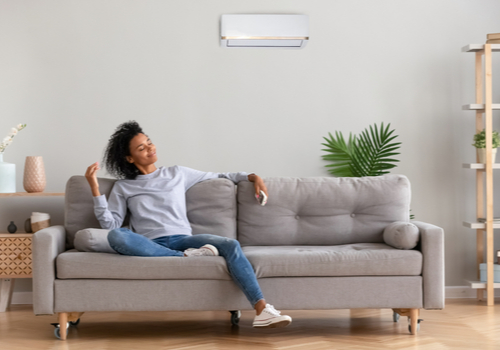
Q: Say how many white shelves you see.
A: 5